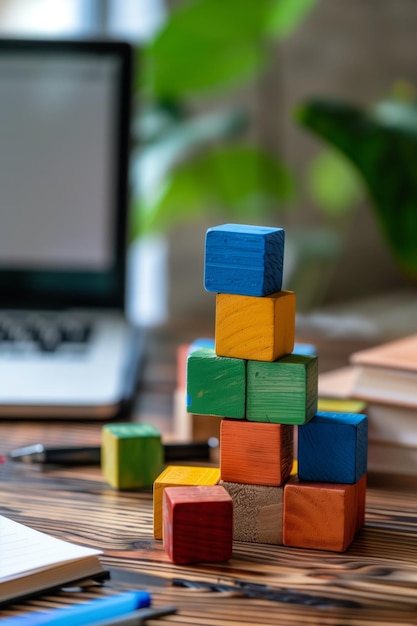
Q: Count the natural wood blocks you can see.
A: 1